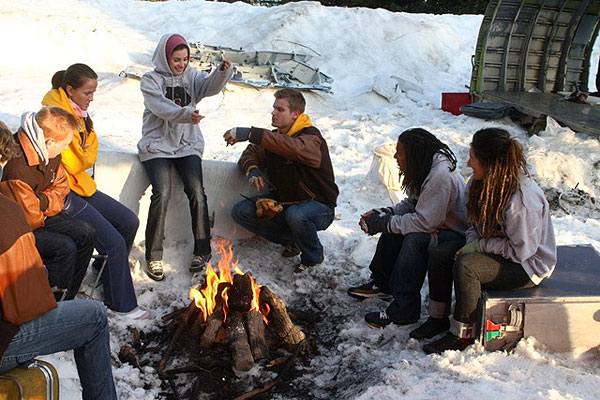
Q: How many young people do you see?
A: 7